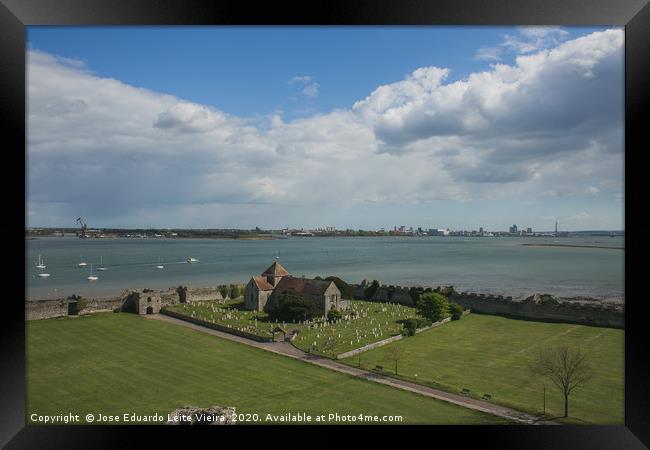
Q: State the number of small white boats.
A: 7